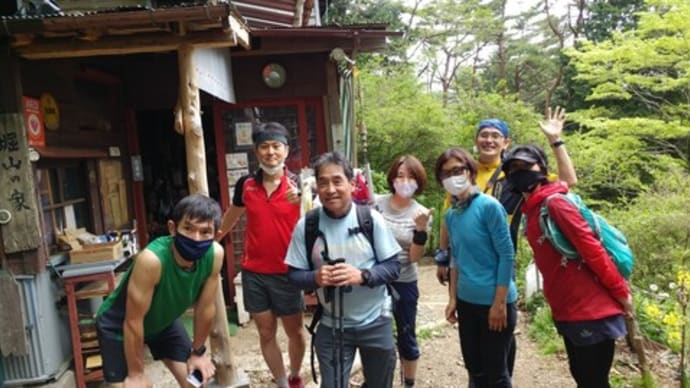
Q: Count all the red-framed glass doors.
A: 1